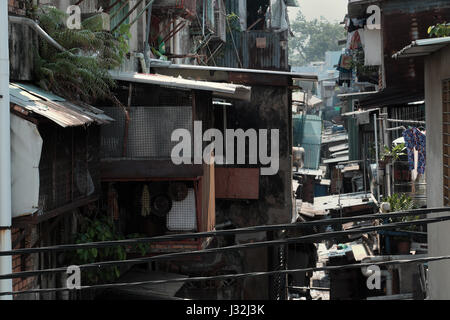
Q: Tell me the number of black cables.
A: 3